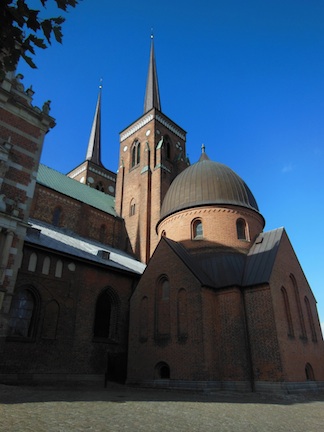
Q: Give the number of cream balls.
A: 2